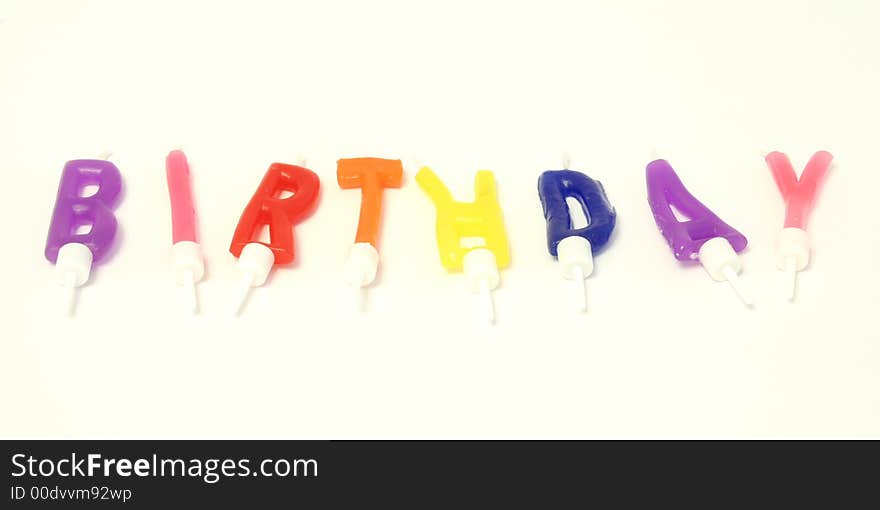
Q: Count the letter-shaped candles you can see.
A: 8